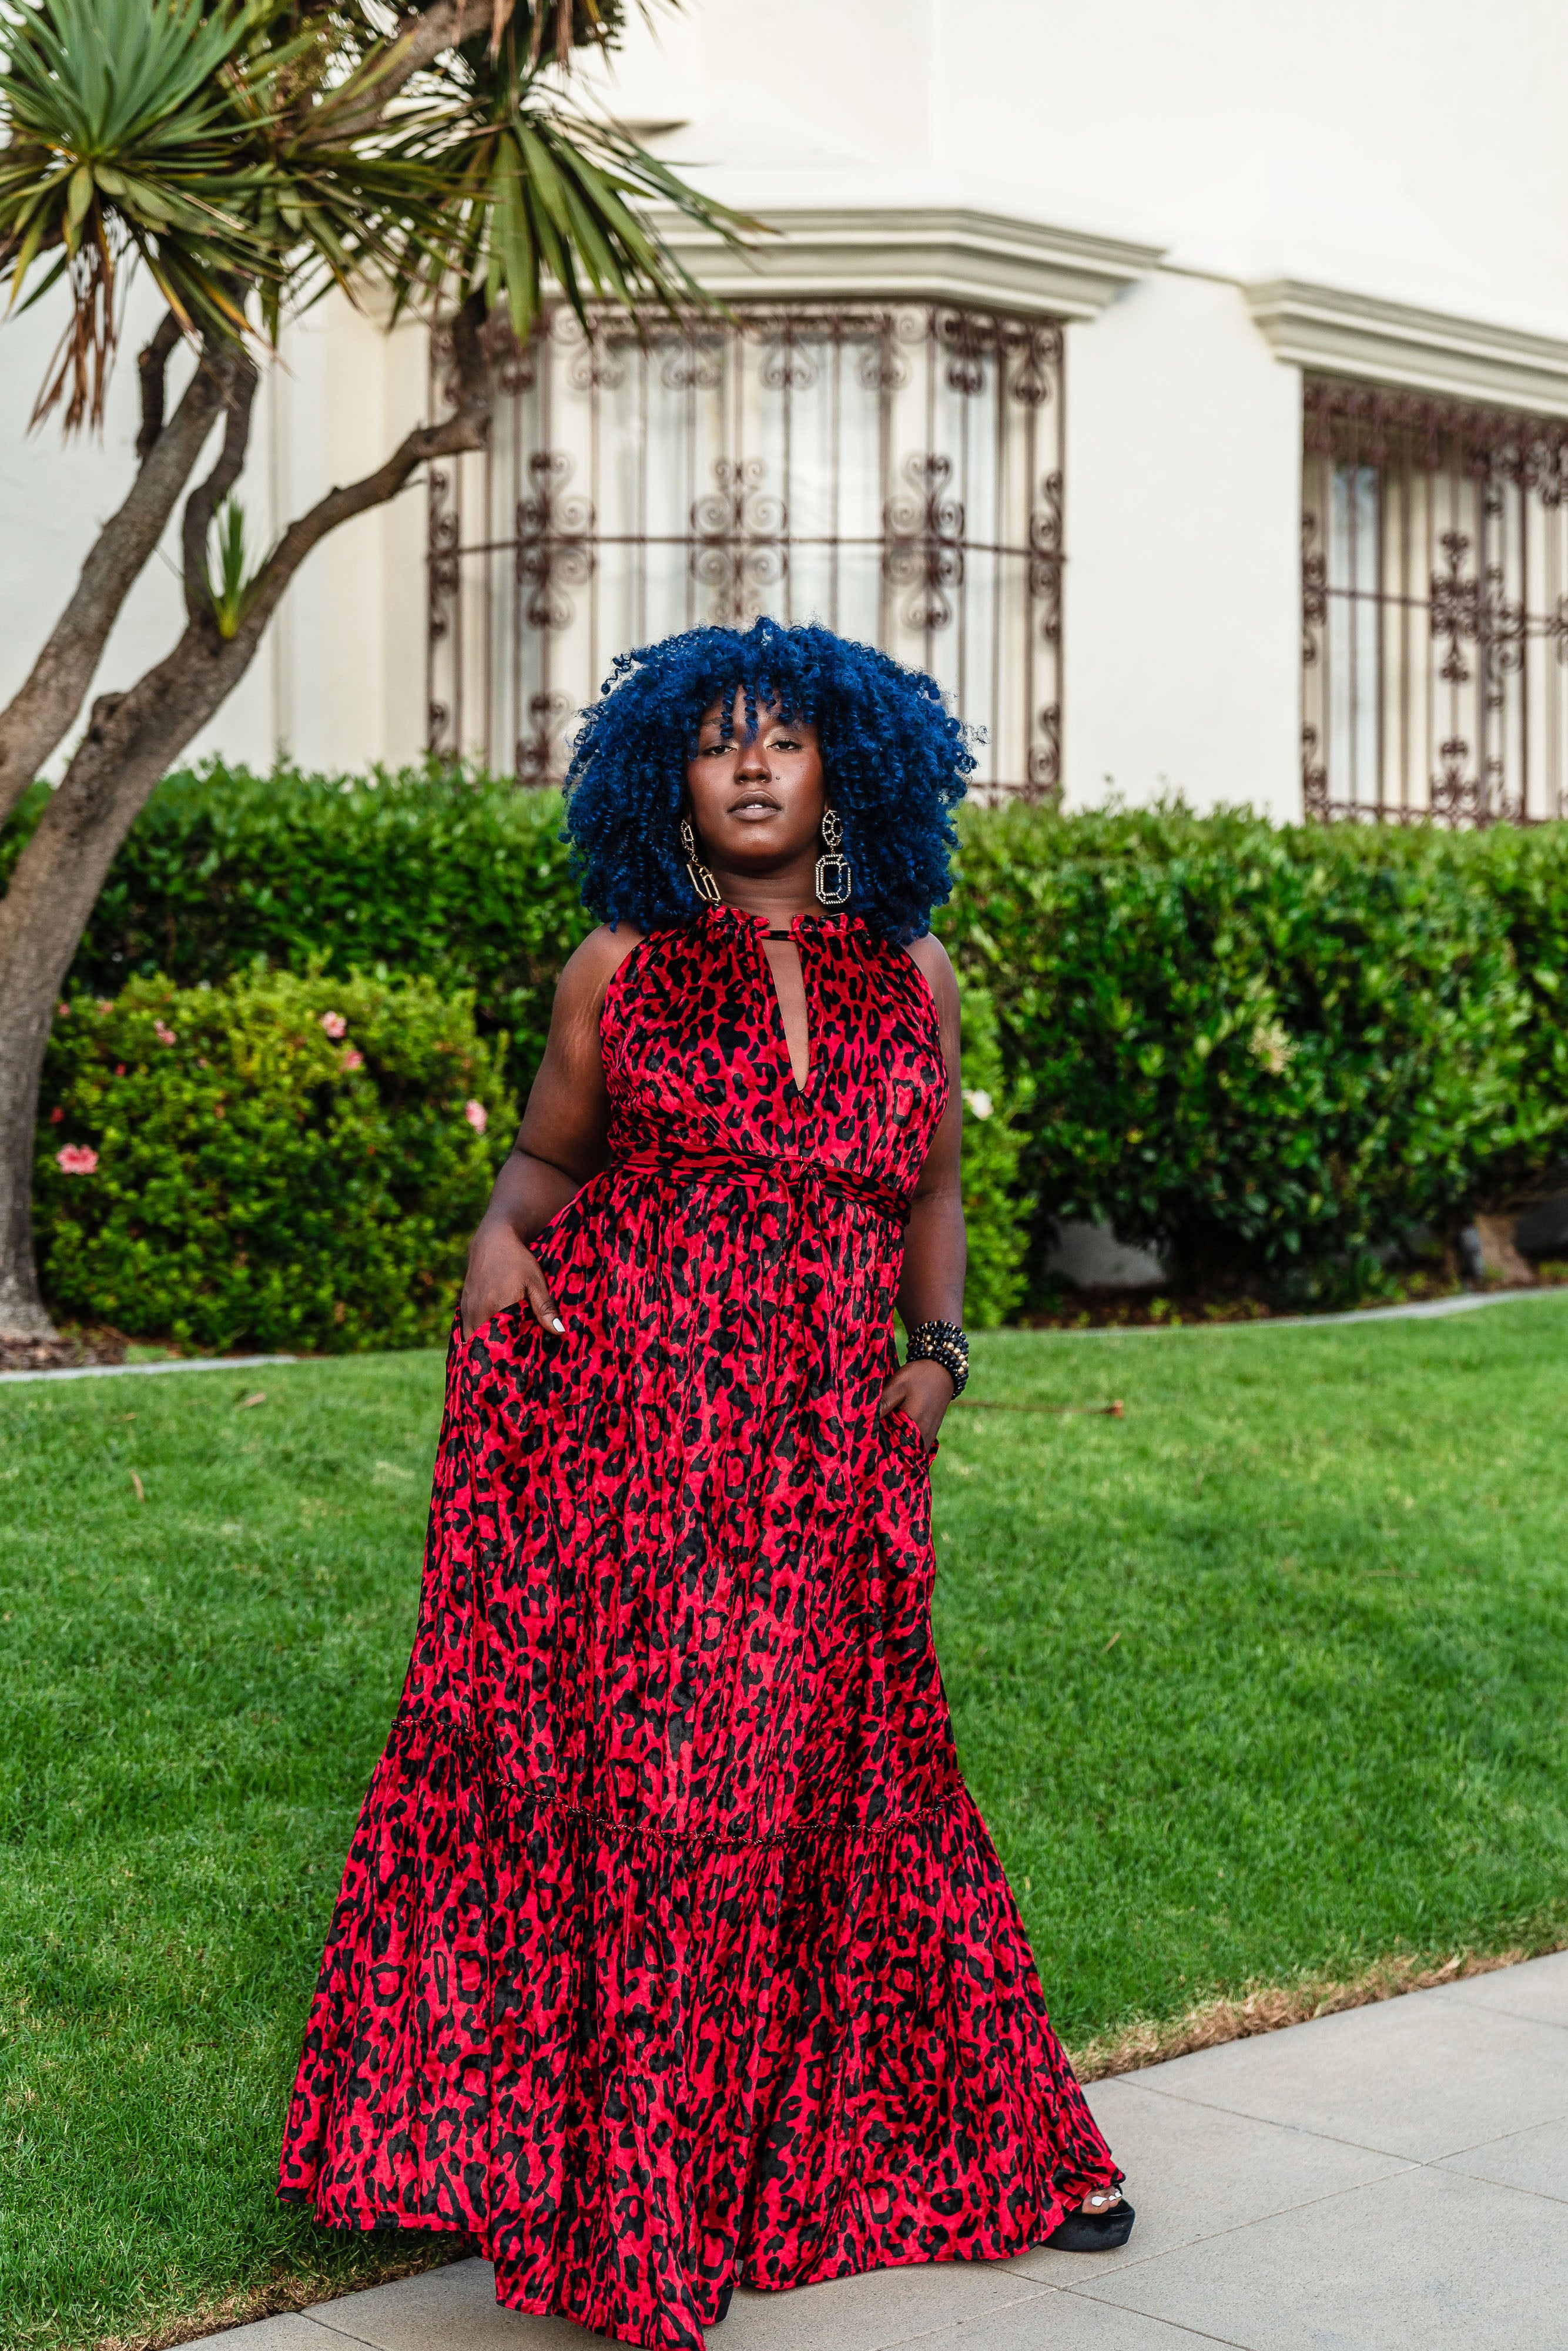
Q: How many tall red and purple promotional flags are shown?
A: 0